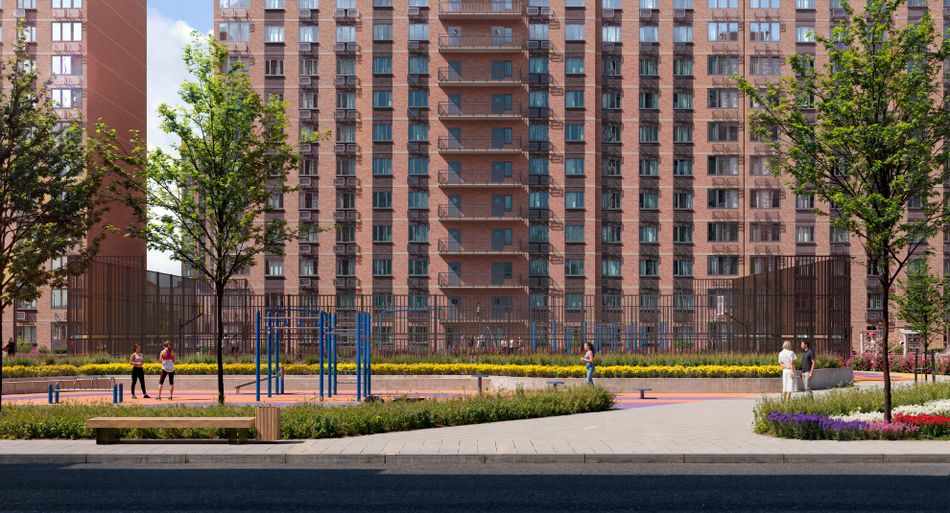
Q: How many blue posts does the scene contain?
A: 14